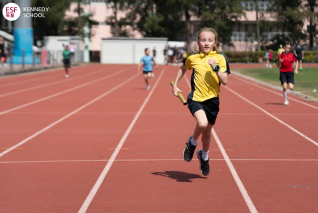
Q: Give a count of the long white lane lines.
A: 8